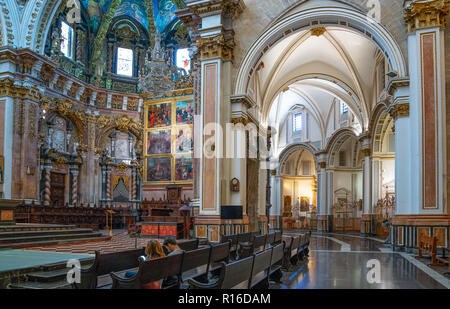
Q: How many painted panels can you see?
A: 6